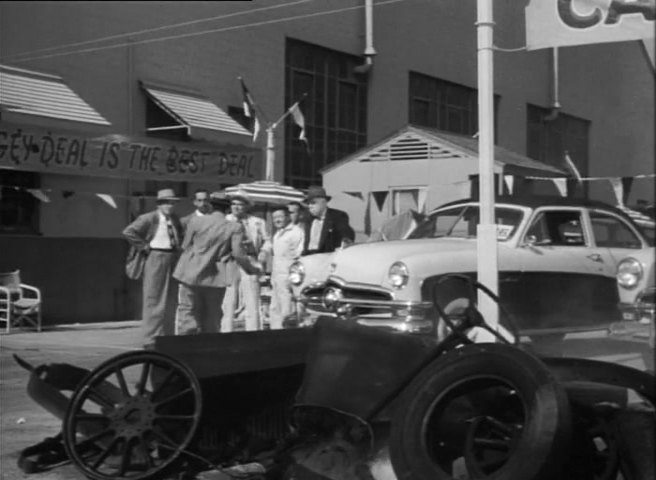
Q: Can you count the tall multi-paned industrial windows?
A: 3